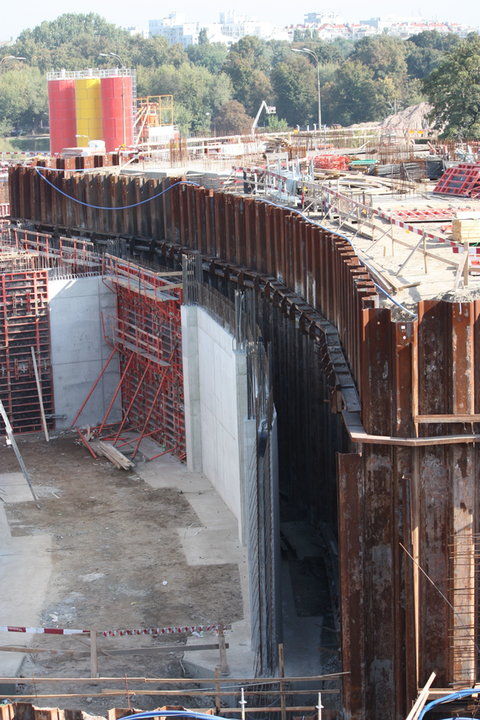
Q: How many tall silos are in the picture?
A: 3